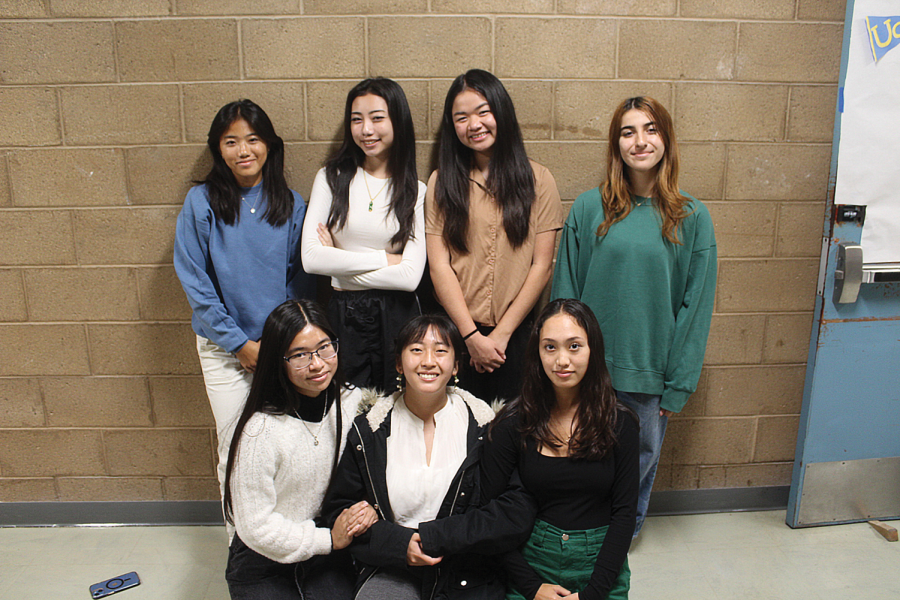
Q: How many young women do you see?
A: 7